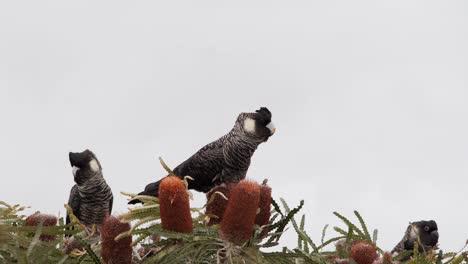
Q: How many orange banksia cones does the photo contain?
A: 7